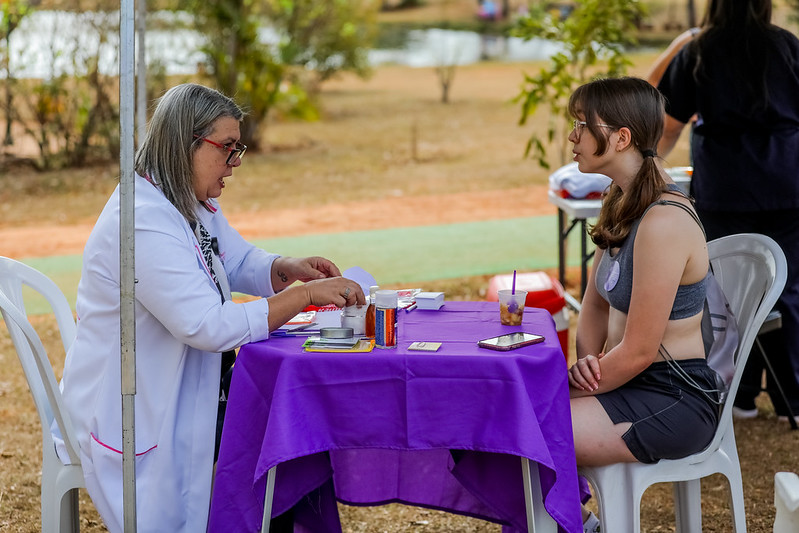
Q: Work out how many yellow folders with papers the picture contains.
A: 1